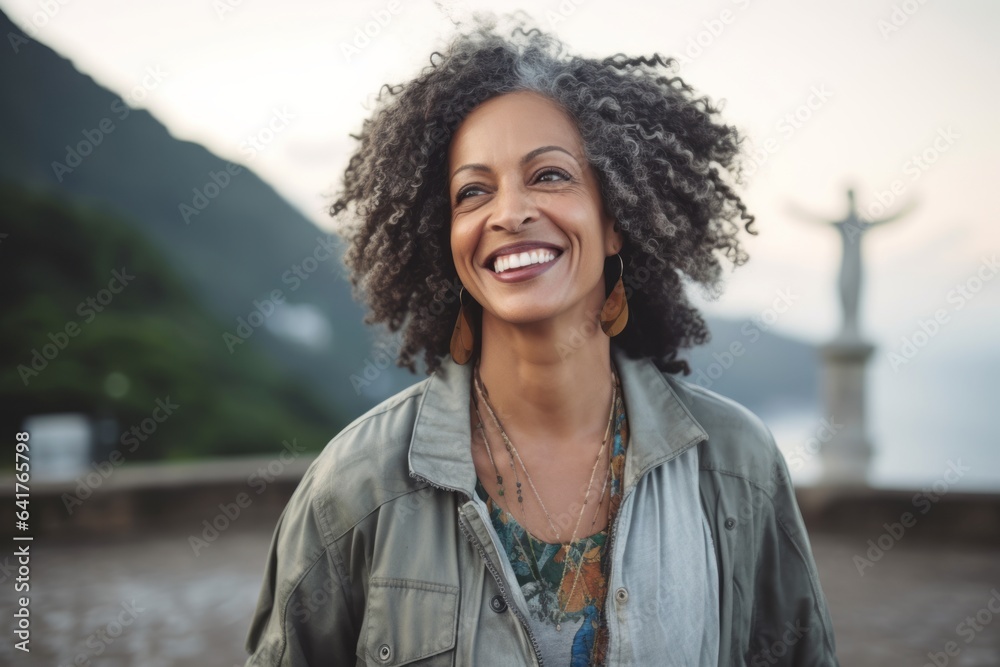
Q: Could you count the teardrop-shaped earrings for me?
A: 2